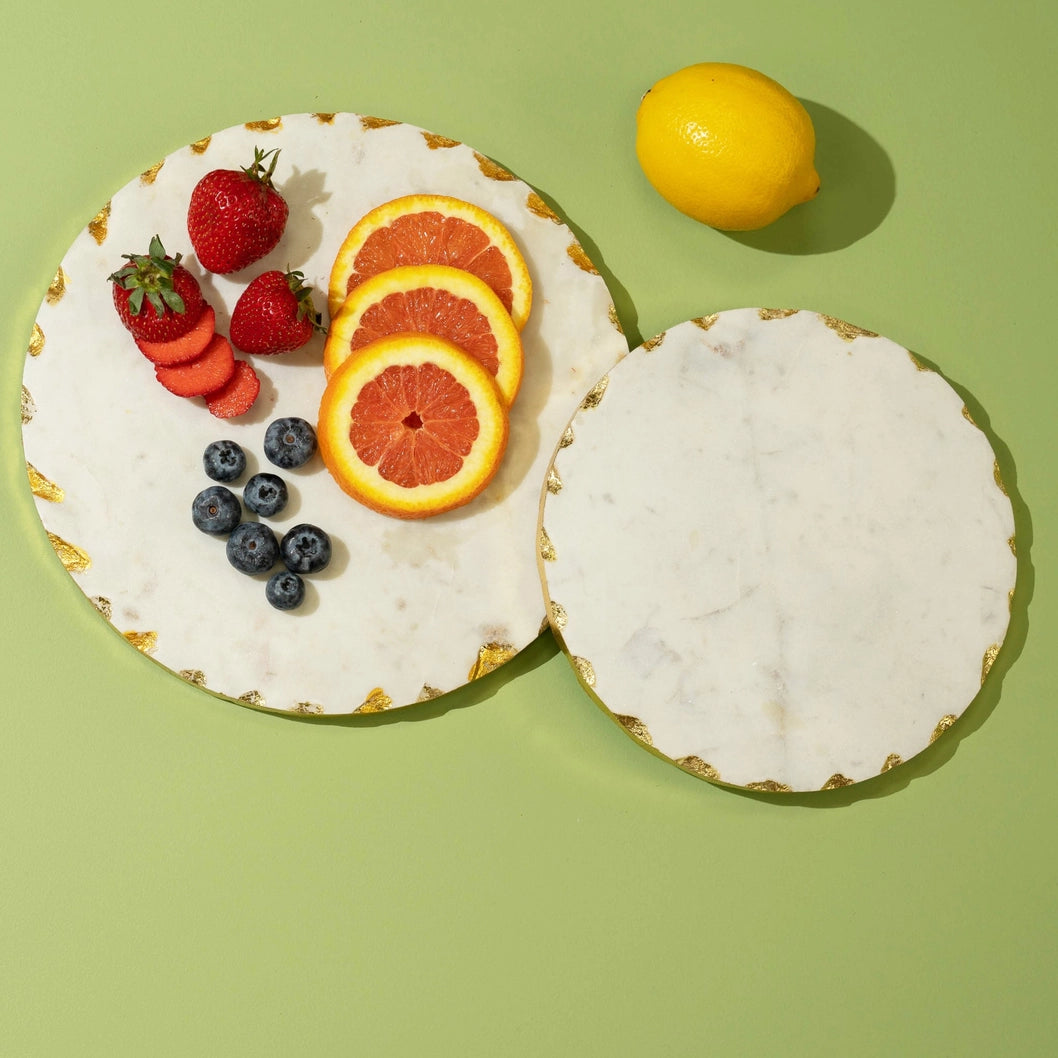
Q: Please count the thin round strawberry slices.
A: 3